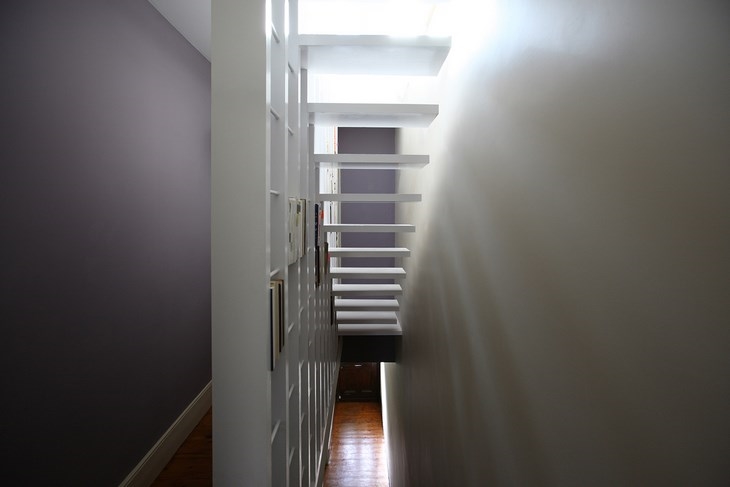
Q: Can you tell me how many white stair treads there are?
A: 11